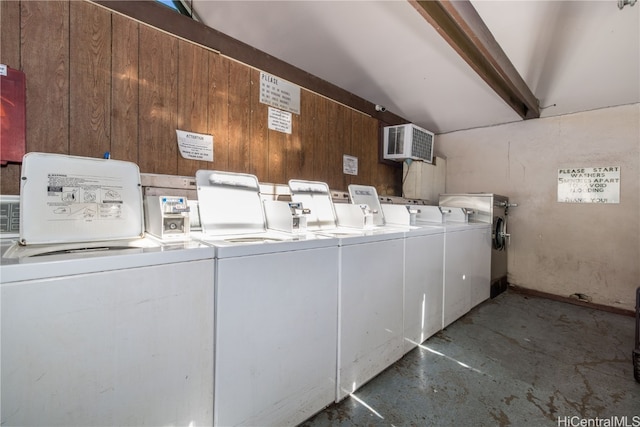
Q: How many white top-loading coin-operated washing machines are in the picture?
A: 6